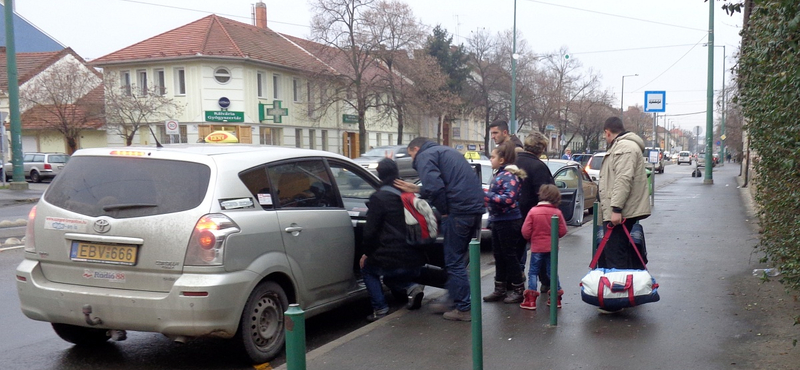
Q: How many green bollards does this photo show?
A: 4